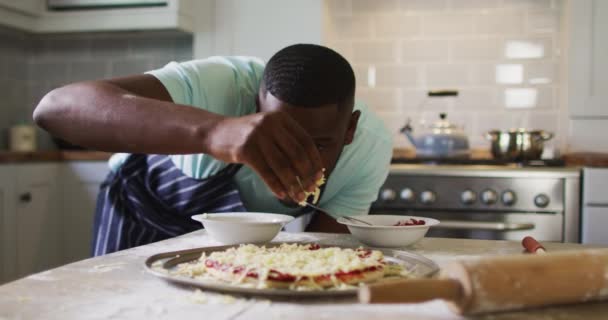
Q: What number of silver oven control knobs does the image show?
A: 7